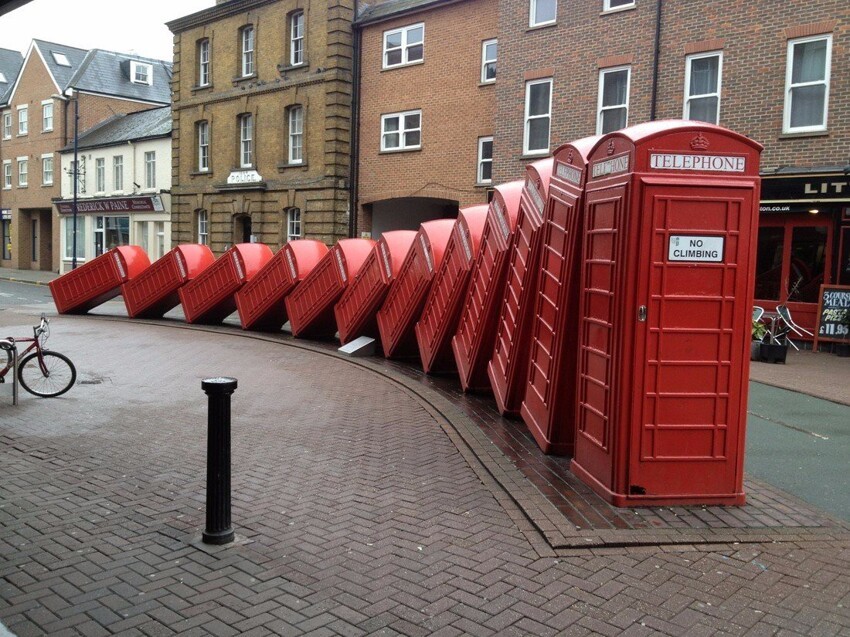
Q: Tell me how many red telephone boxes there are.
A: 12